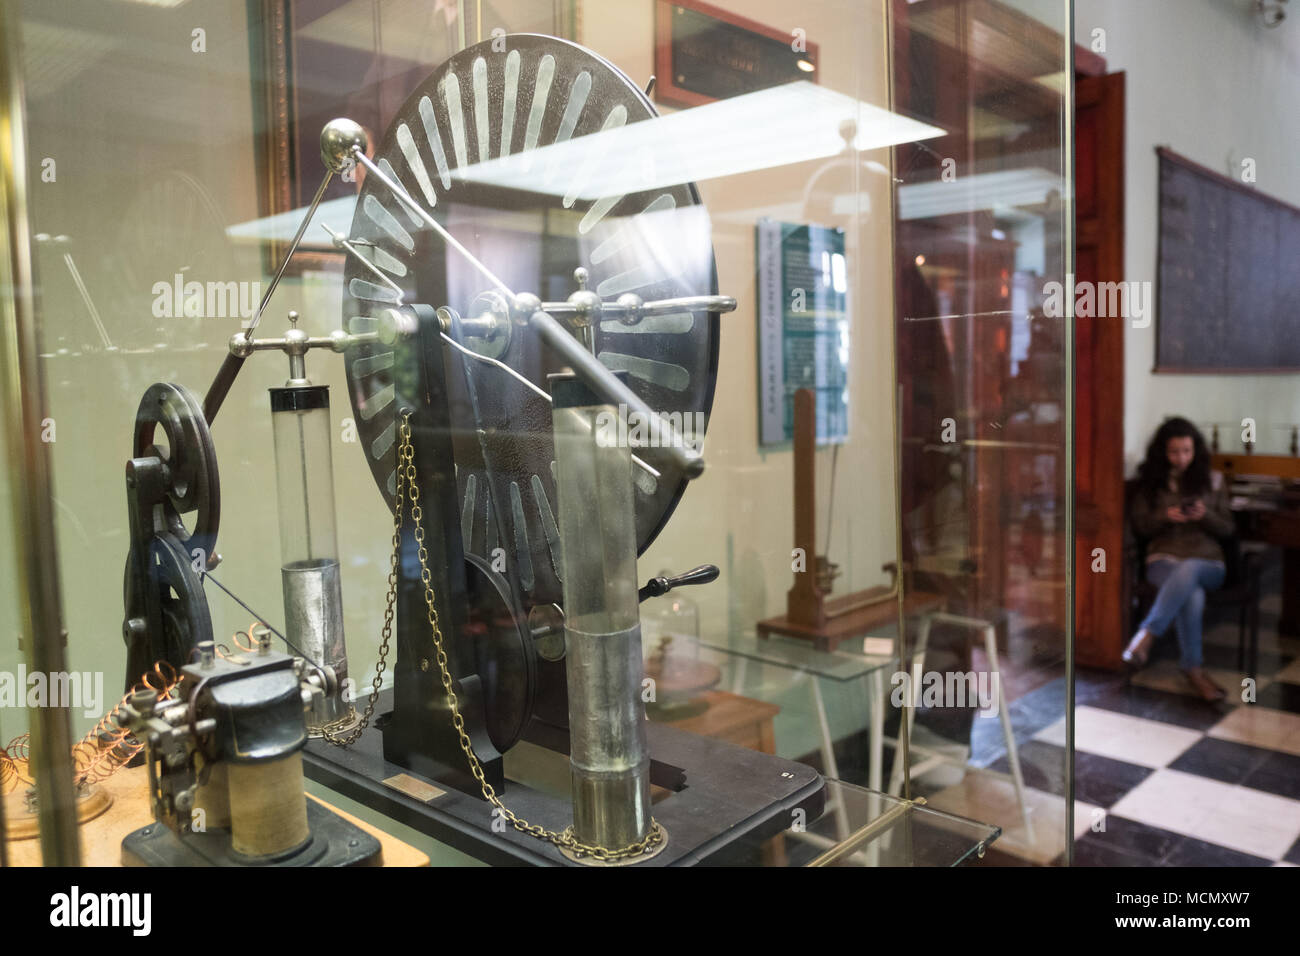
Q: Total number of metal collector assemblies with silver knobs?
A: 2